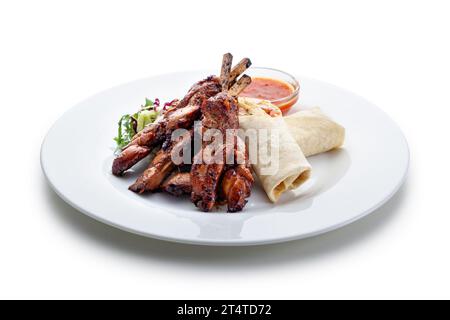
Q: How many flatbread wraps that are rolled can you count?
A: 2